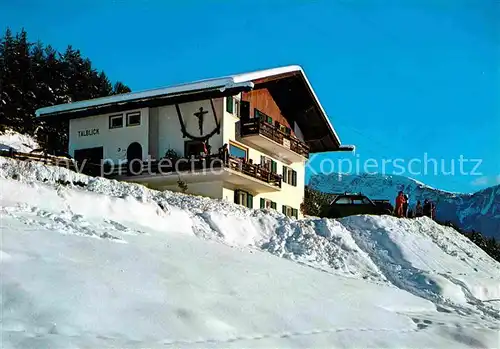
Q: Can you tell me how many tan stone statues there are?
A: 0